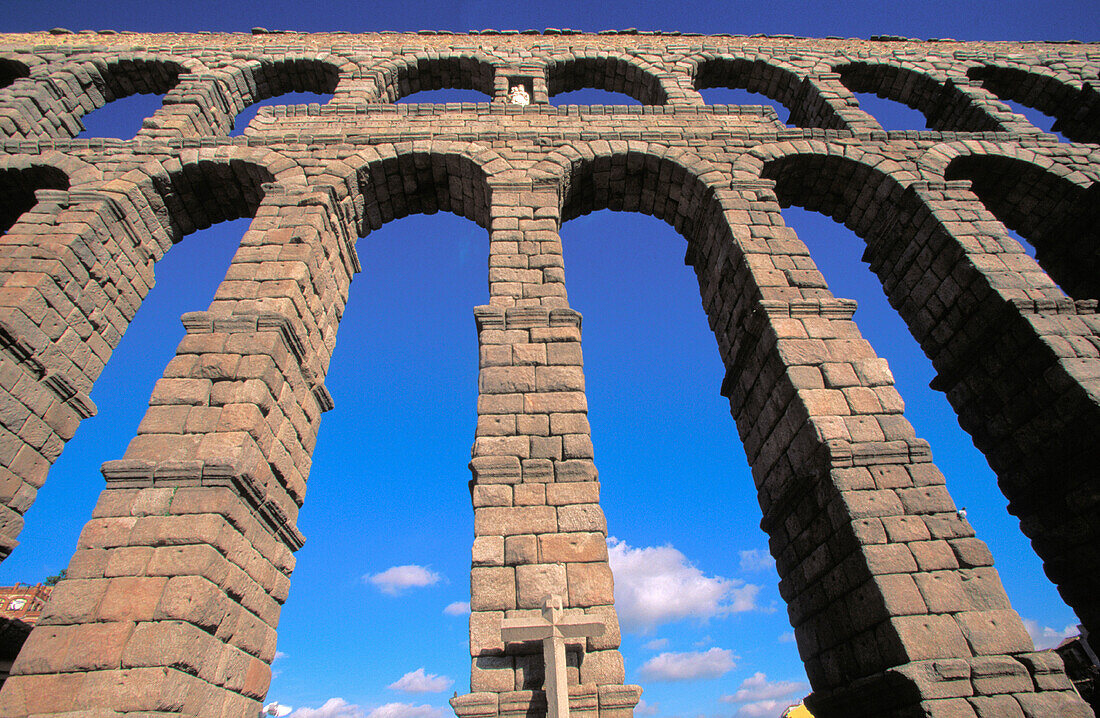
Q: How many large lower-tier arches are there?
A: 6